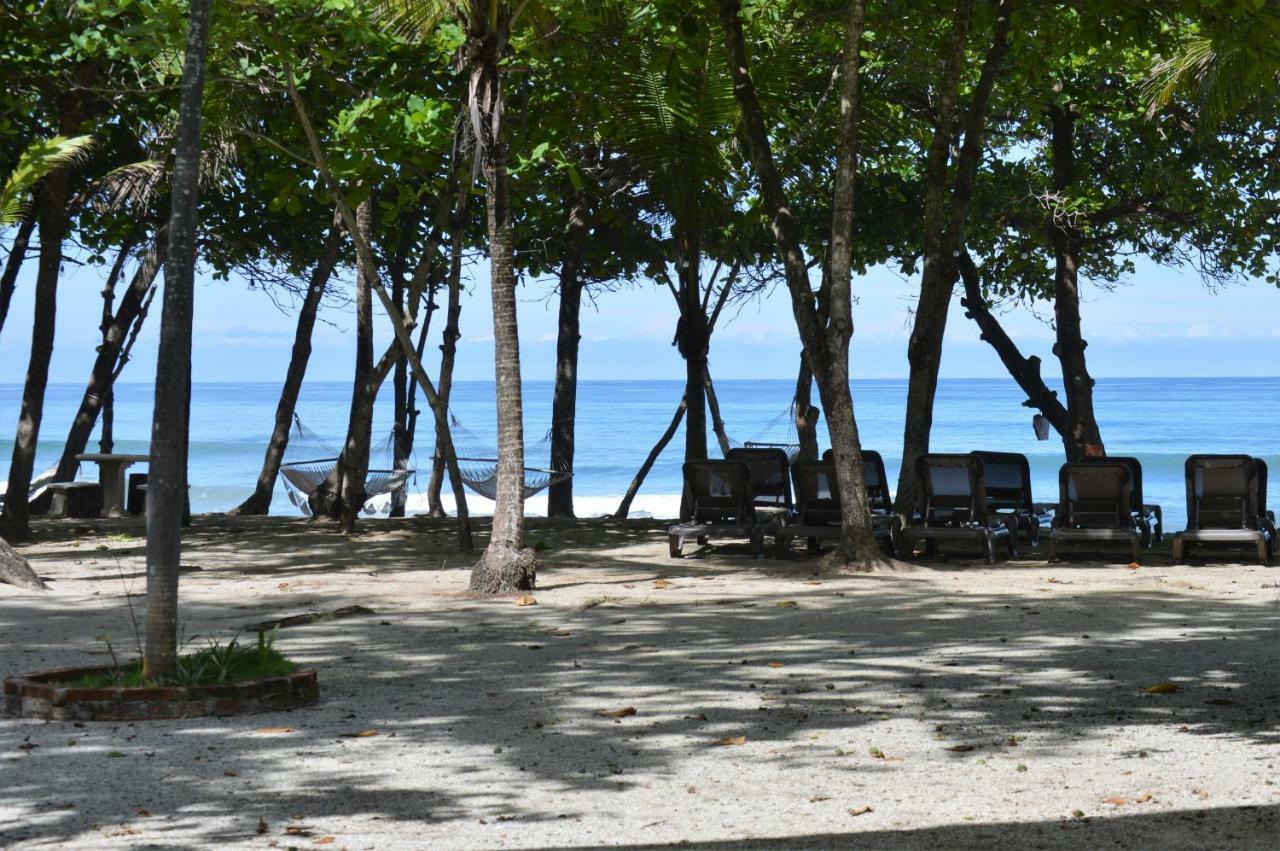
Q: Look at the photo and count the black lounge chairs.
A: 10